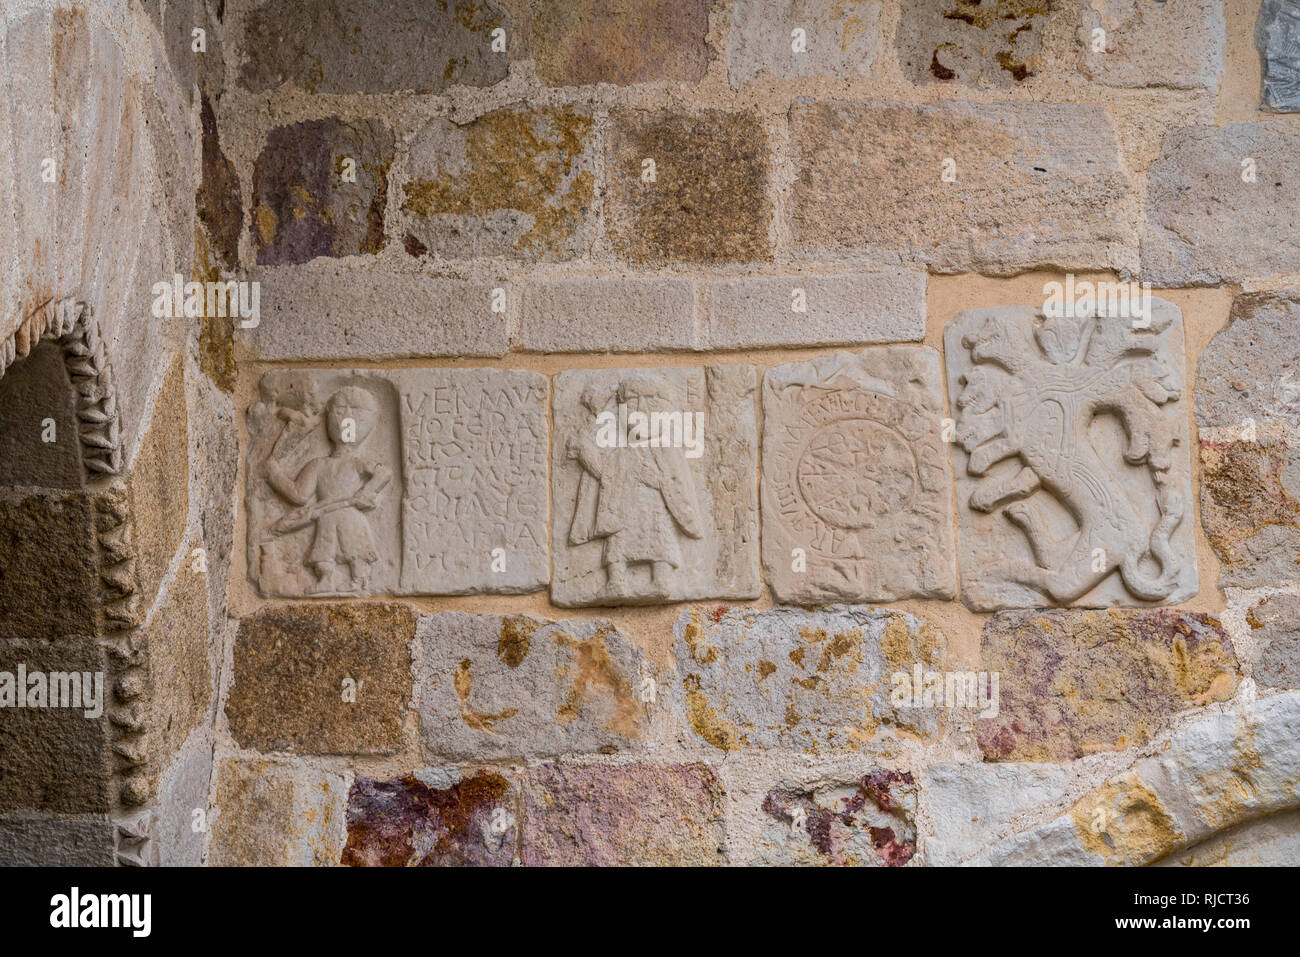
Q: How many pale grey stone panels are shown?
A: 4